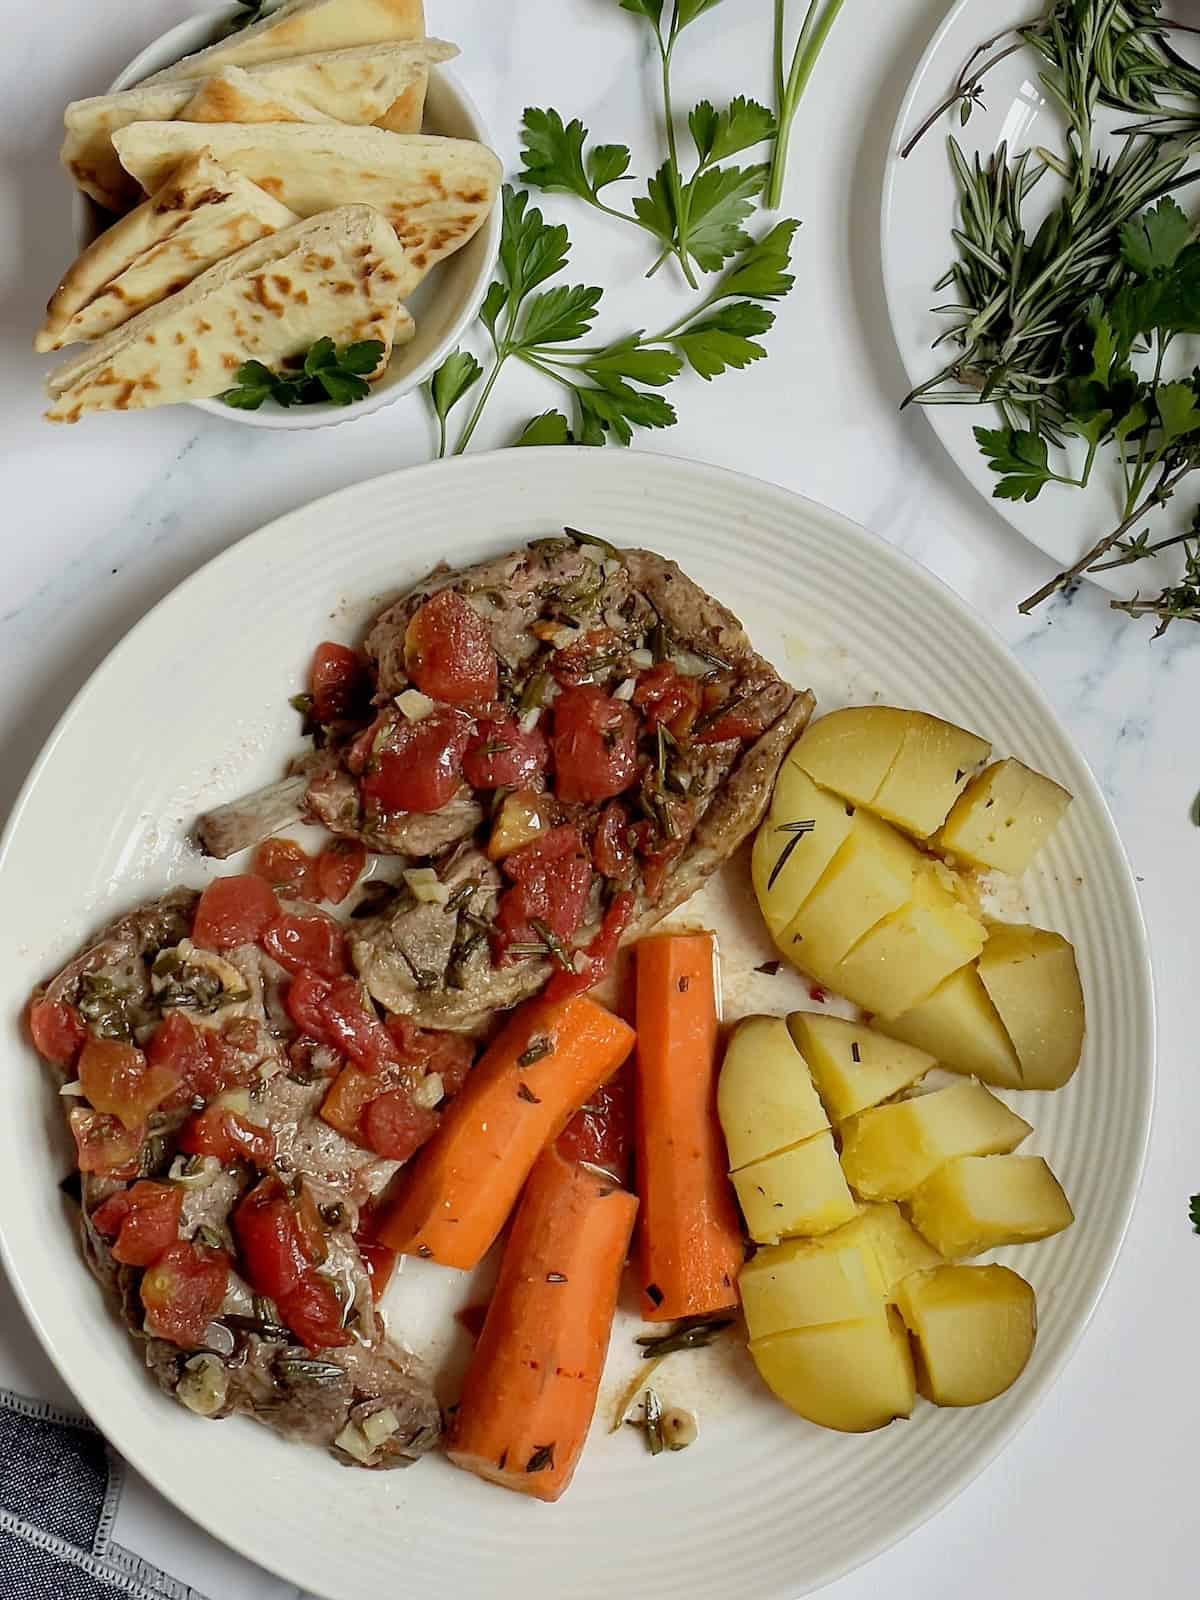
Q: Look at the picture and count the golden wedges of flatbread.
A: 6